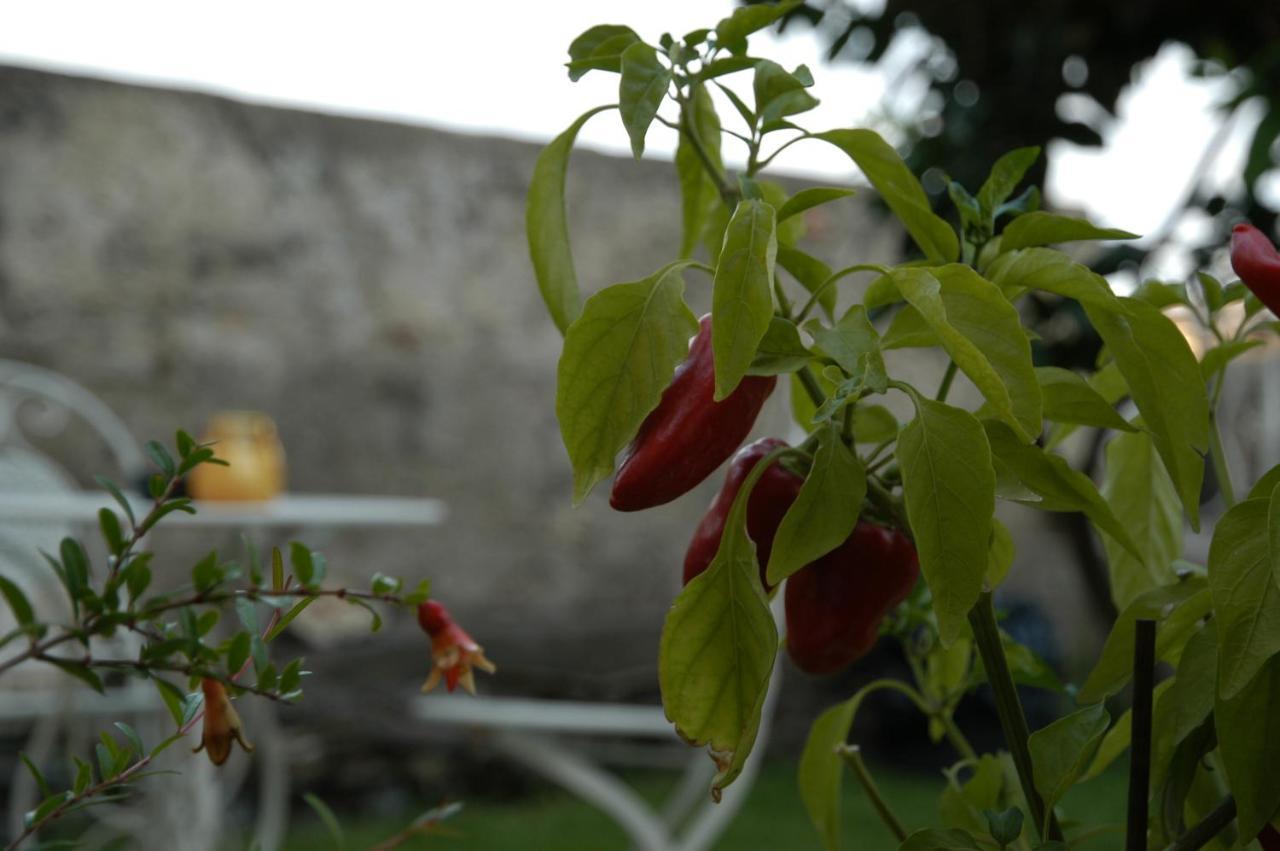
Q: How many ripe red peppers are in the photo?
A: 4